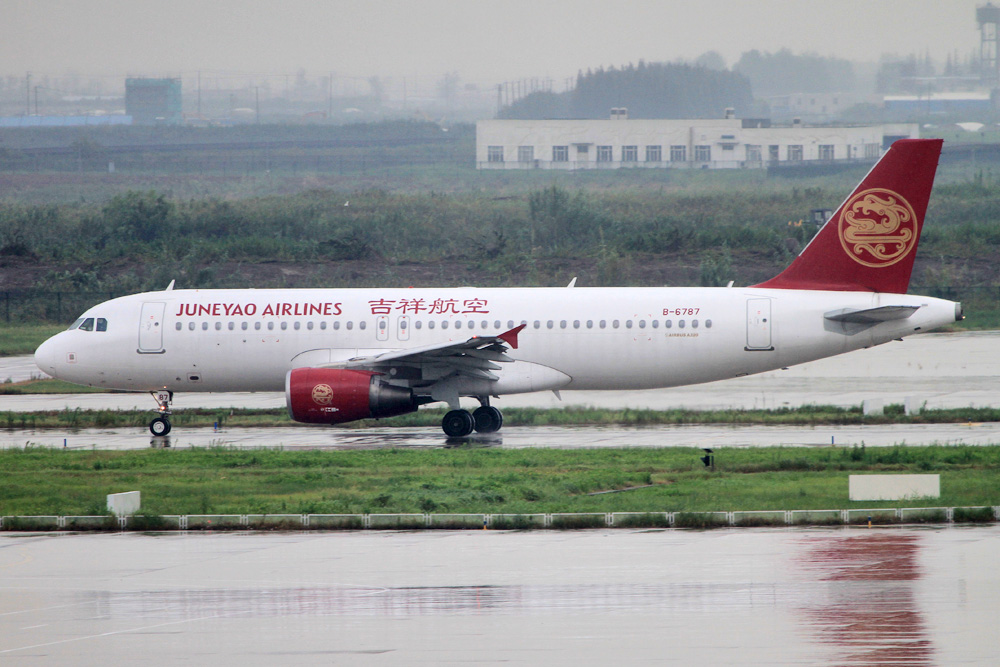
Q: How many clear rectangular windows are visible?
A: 11